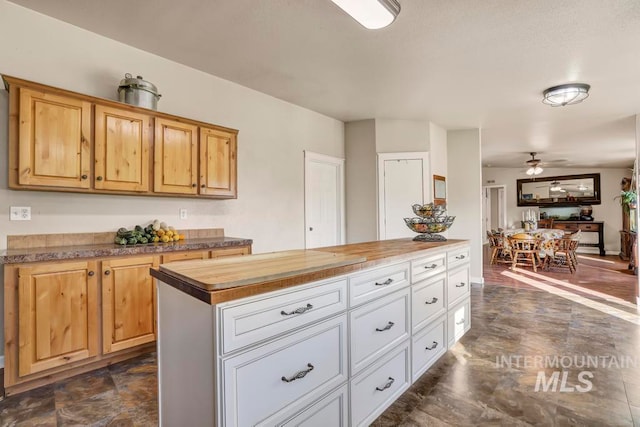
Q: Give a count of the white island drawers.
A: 12